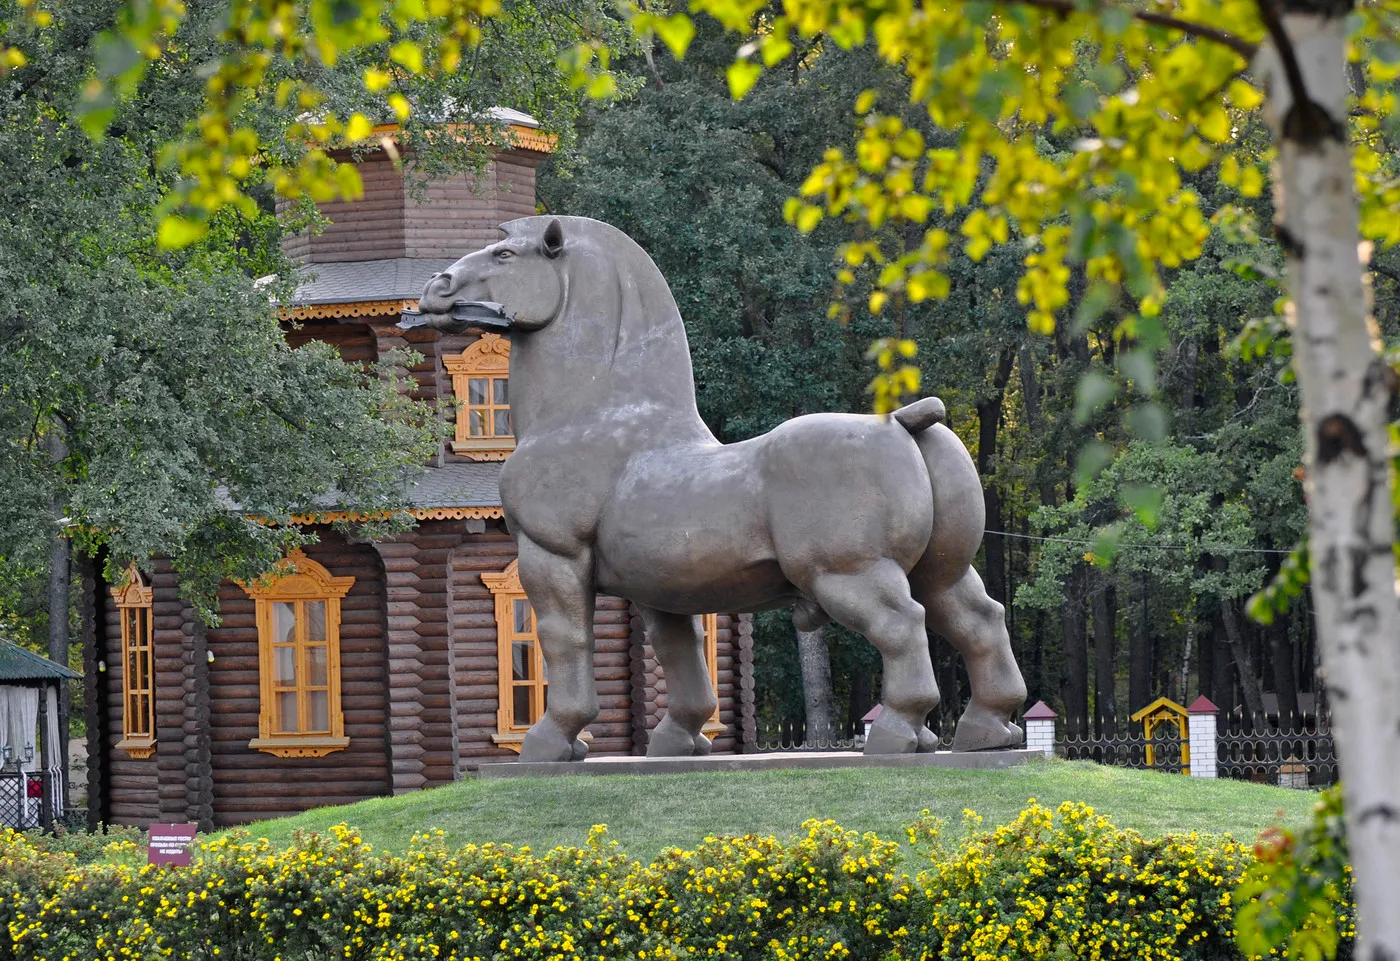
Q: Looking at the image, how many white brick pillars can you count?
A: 3